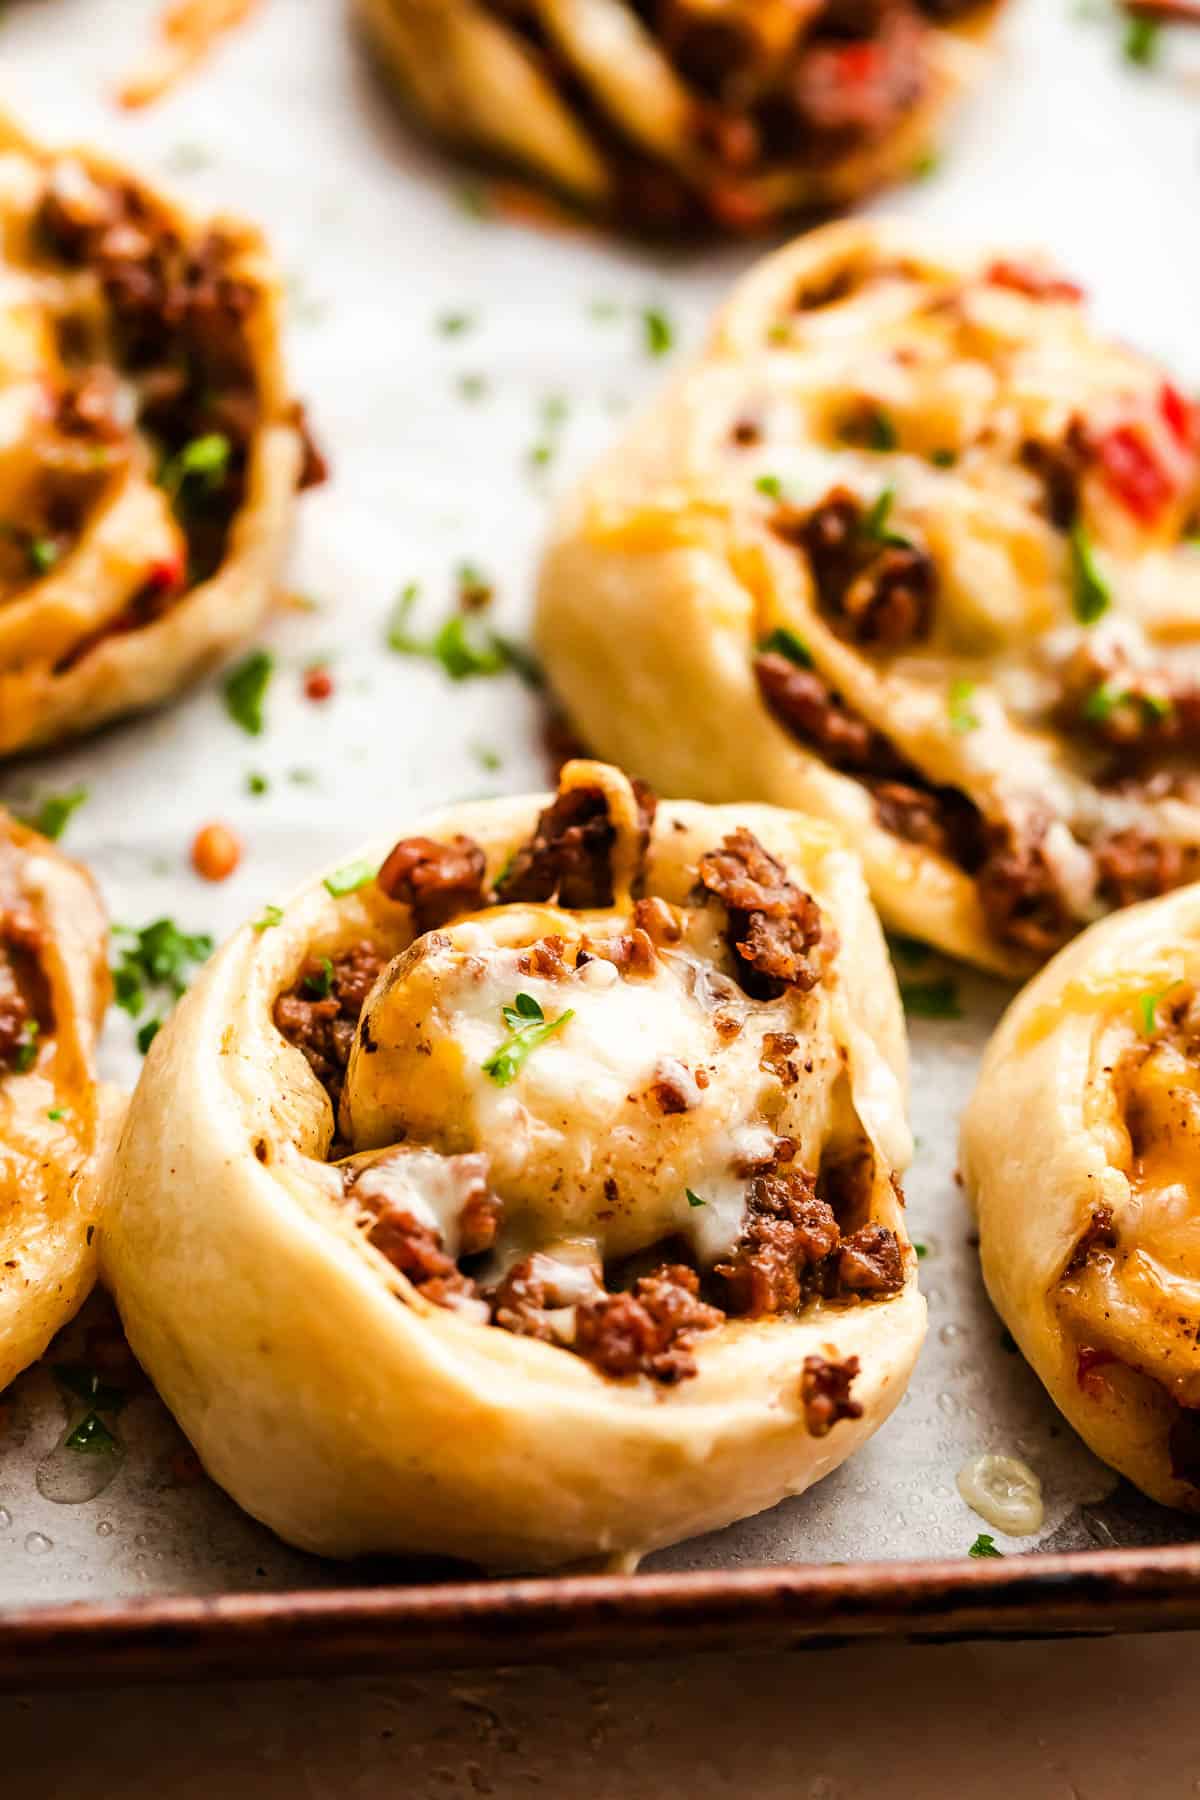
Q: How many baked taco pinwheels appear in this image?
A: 6